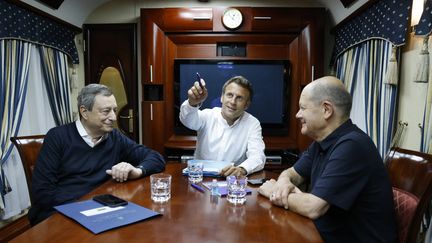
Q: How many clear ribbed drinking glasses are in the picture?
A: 3